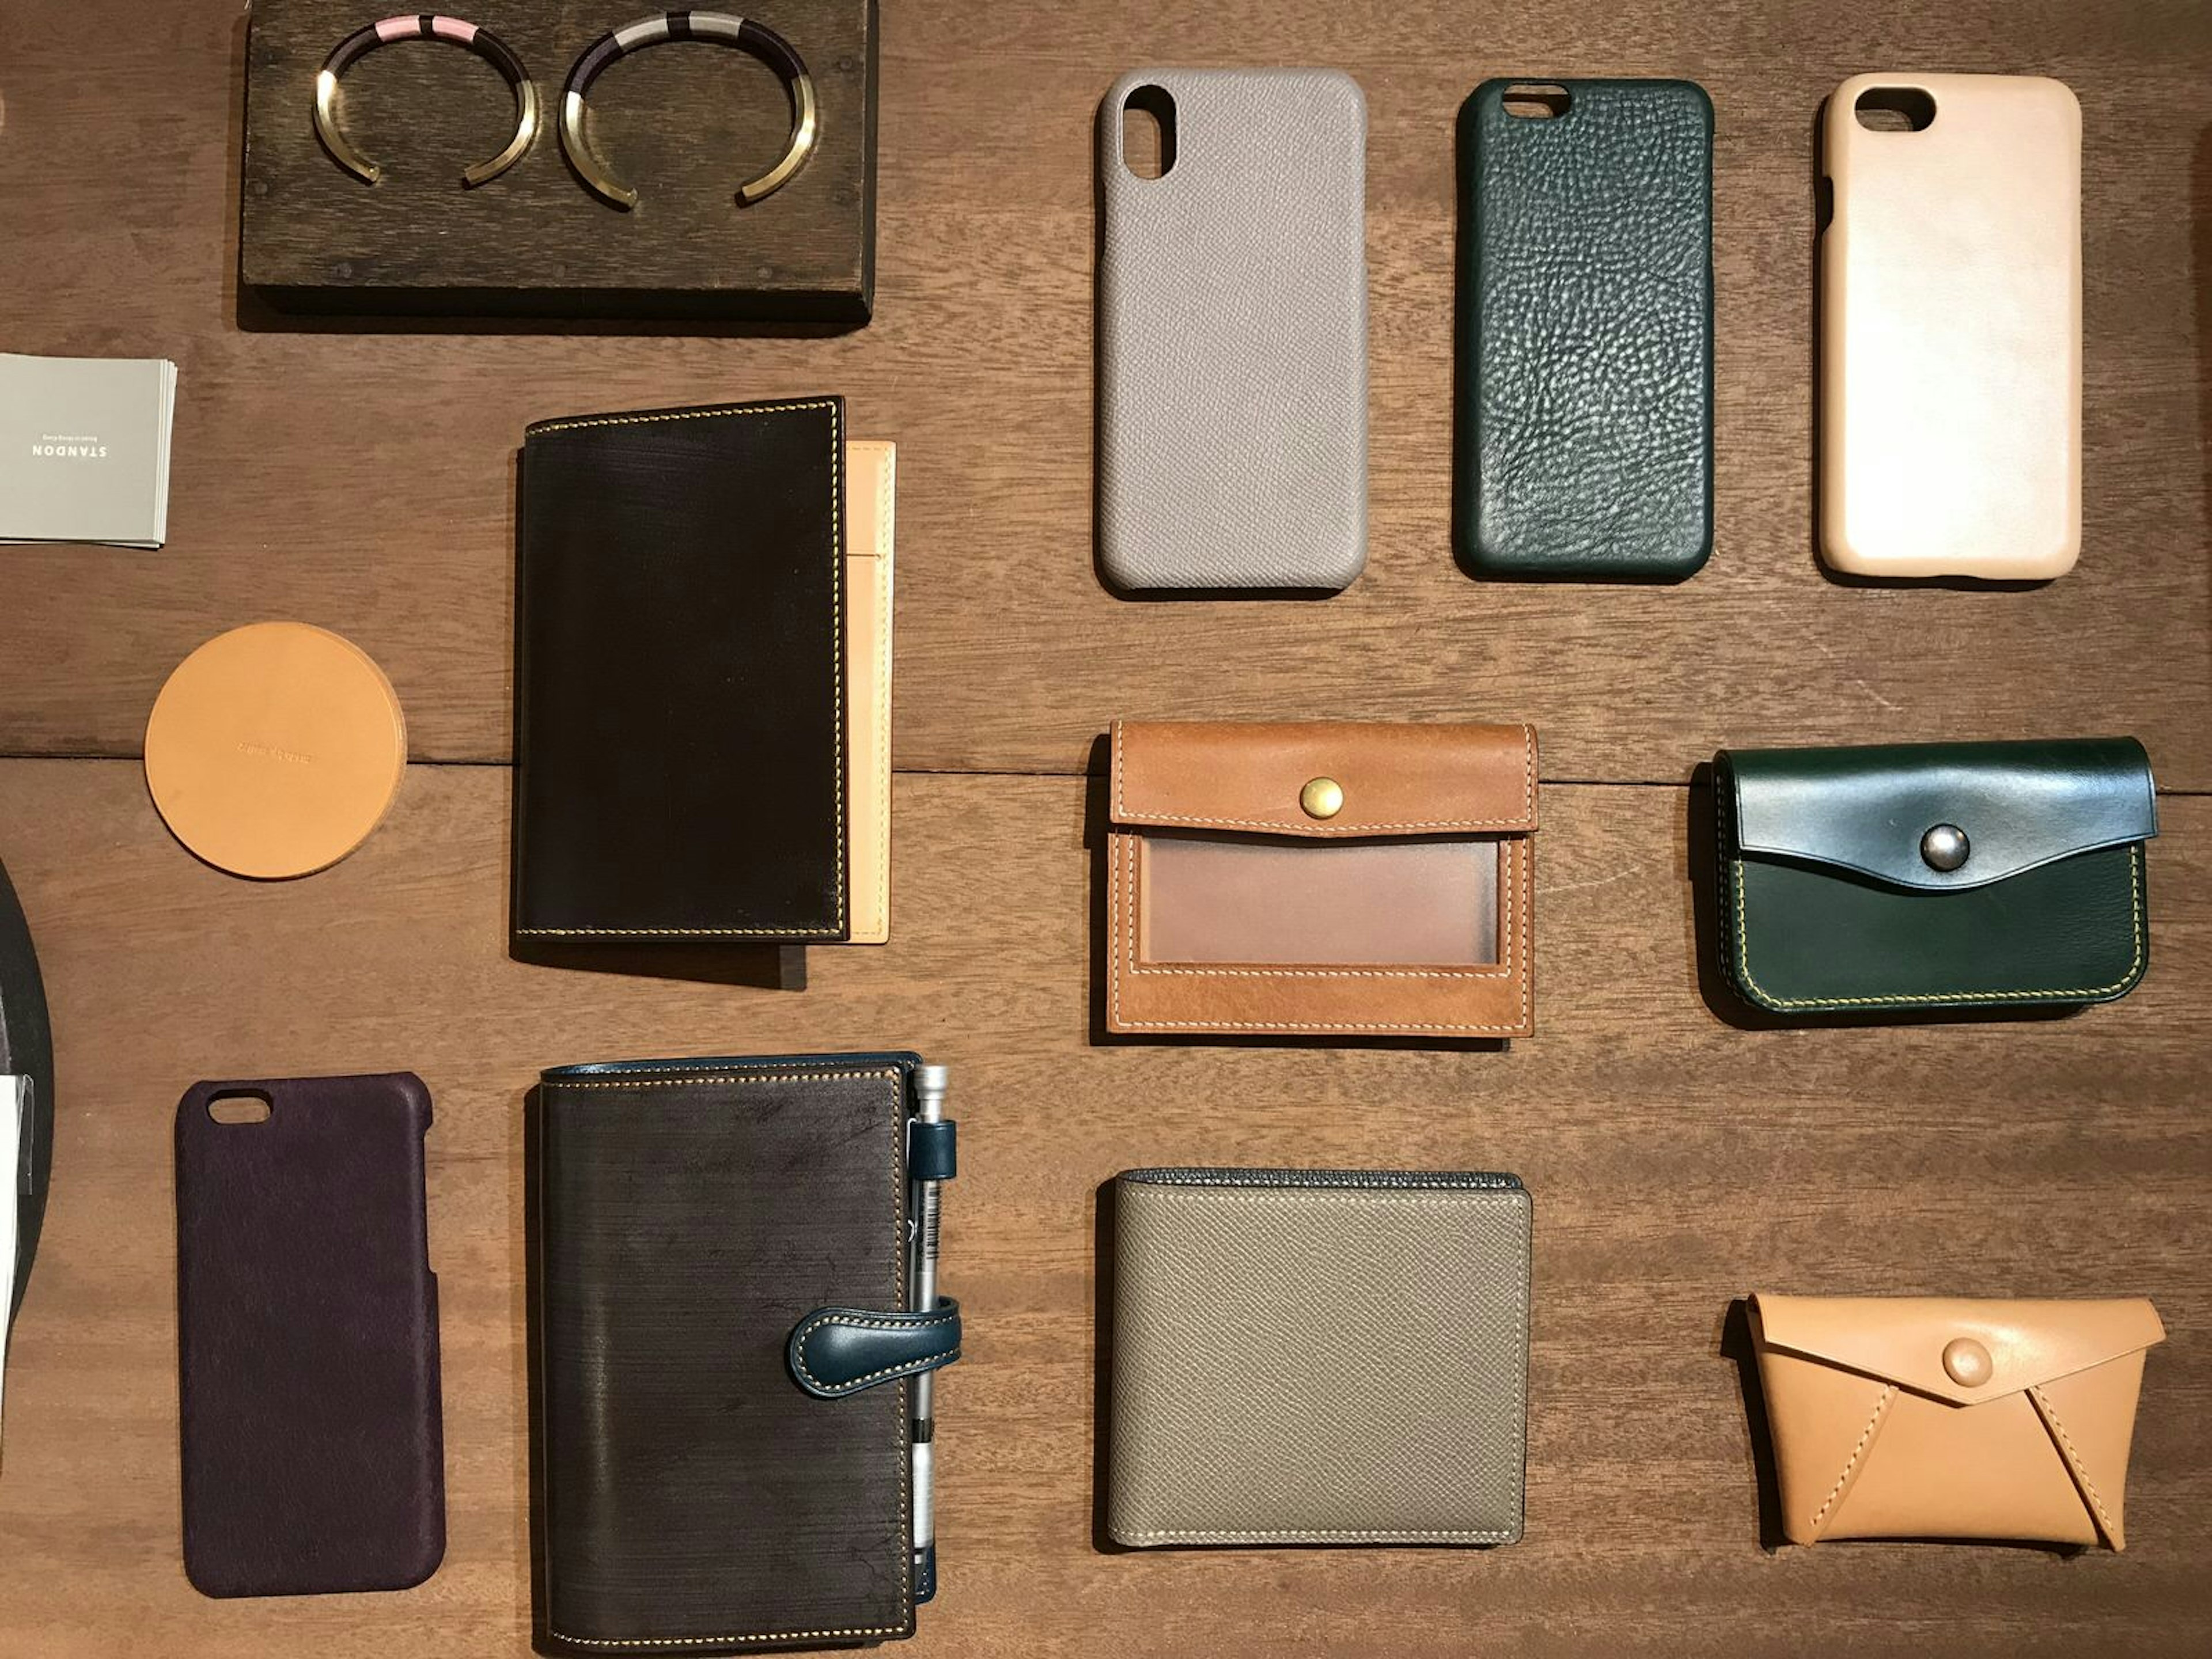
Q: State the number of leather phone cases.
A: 4